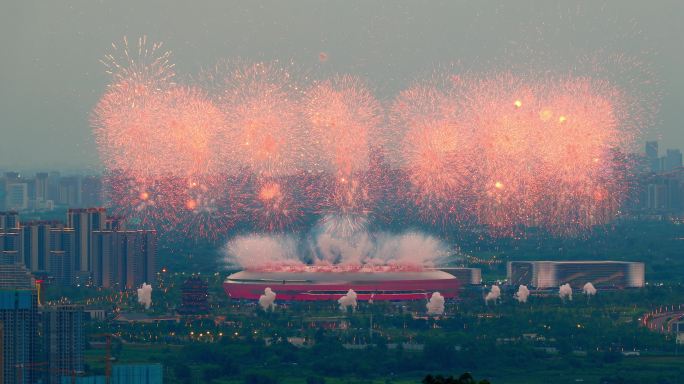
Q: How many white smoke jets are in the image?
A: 8